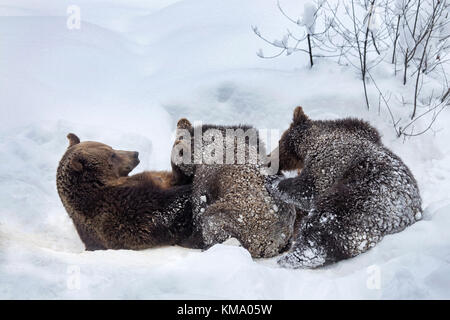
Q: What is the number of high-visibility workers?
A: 0